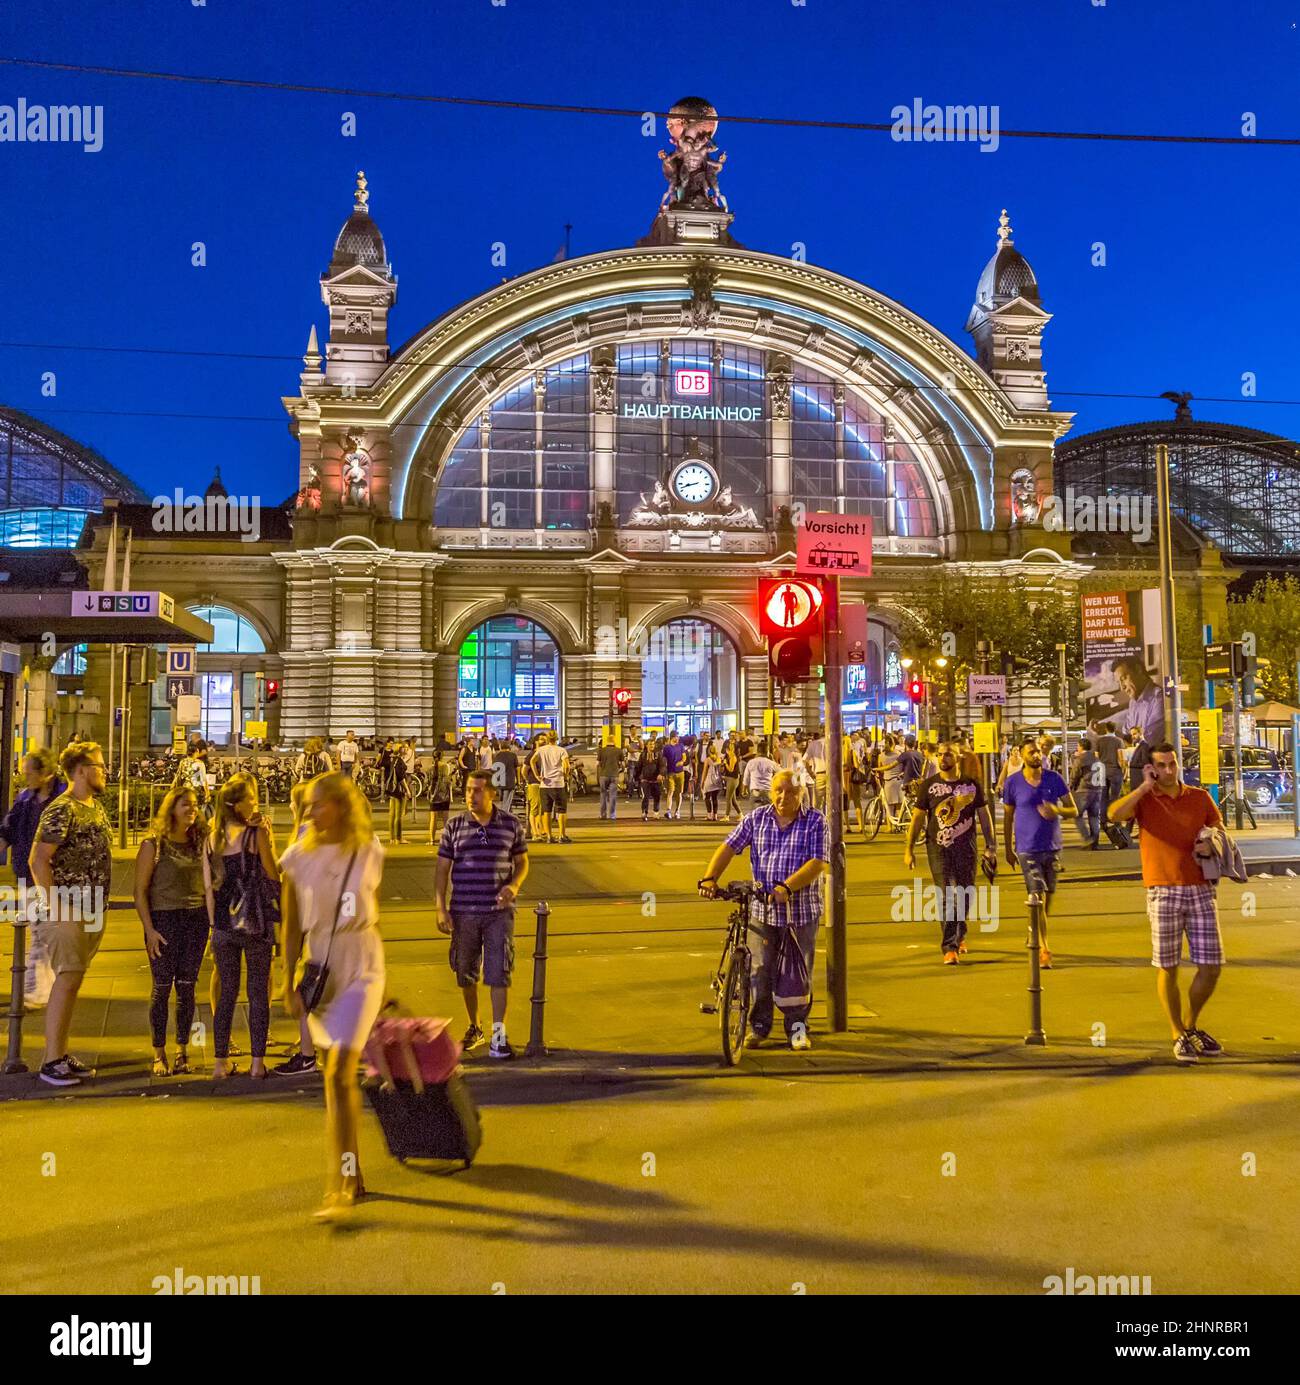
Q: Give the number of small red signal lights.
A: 3